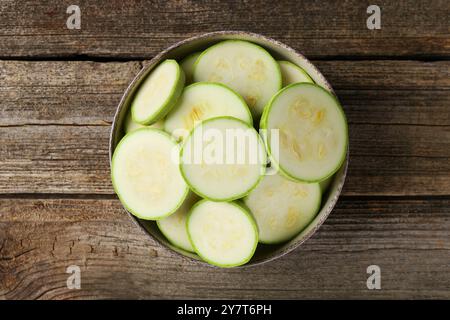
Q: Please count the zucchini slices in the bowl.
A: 12